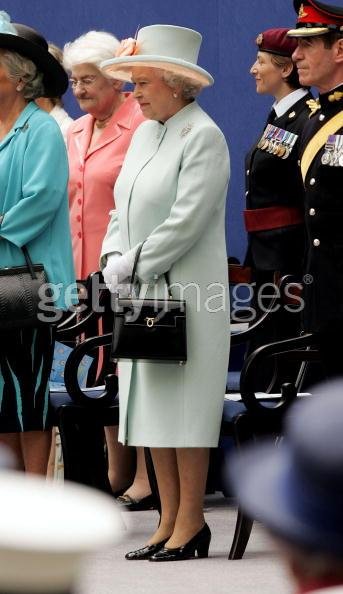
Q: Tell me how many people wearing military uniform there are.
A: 2